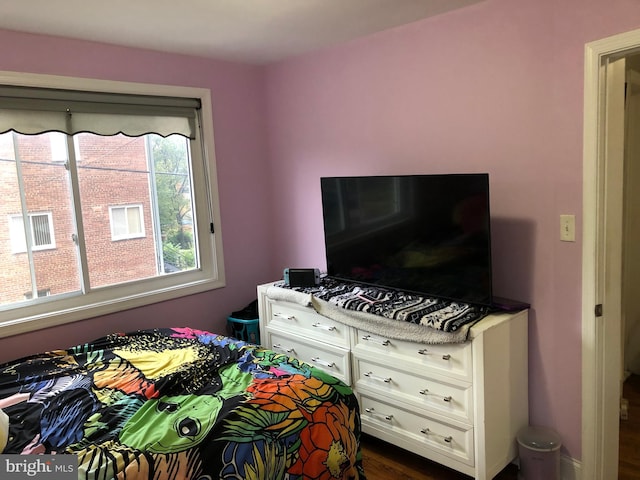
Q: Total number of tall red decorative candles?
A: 0